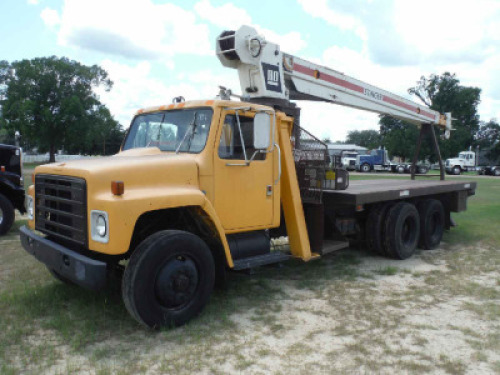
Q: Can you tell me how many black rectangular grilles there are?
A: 1